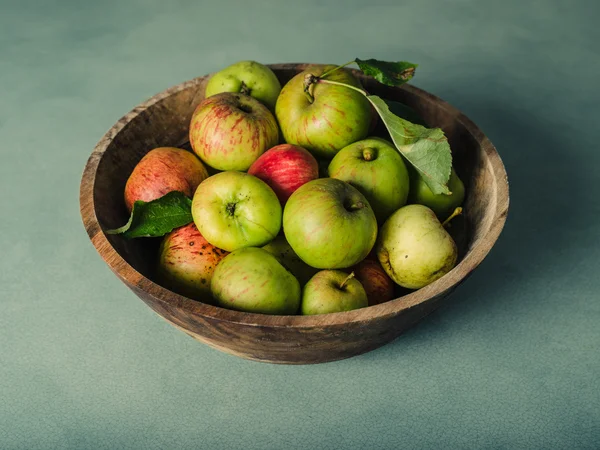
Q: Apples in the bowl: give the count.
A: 15